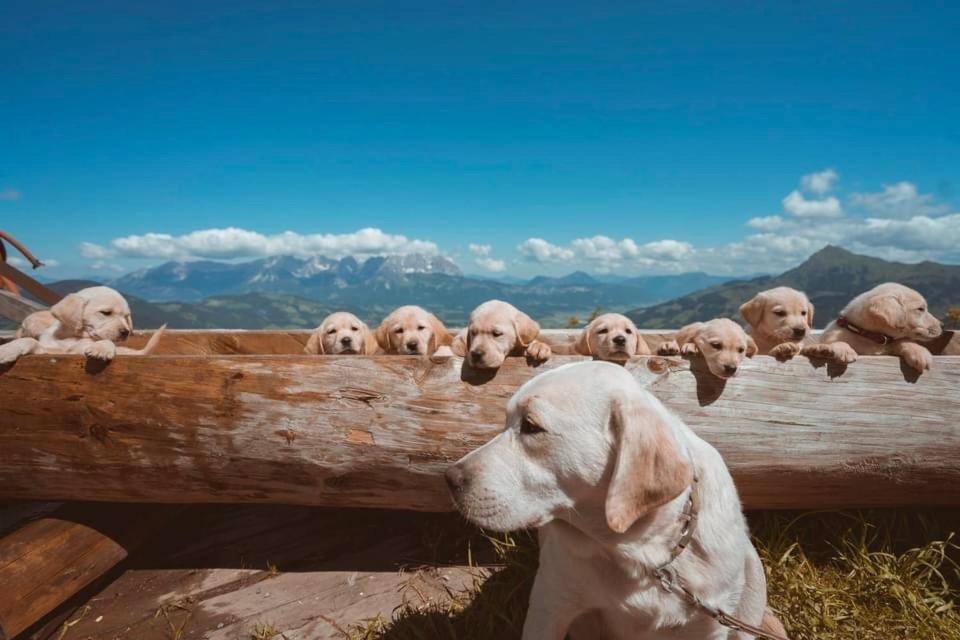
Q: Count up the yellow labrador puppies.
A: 8